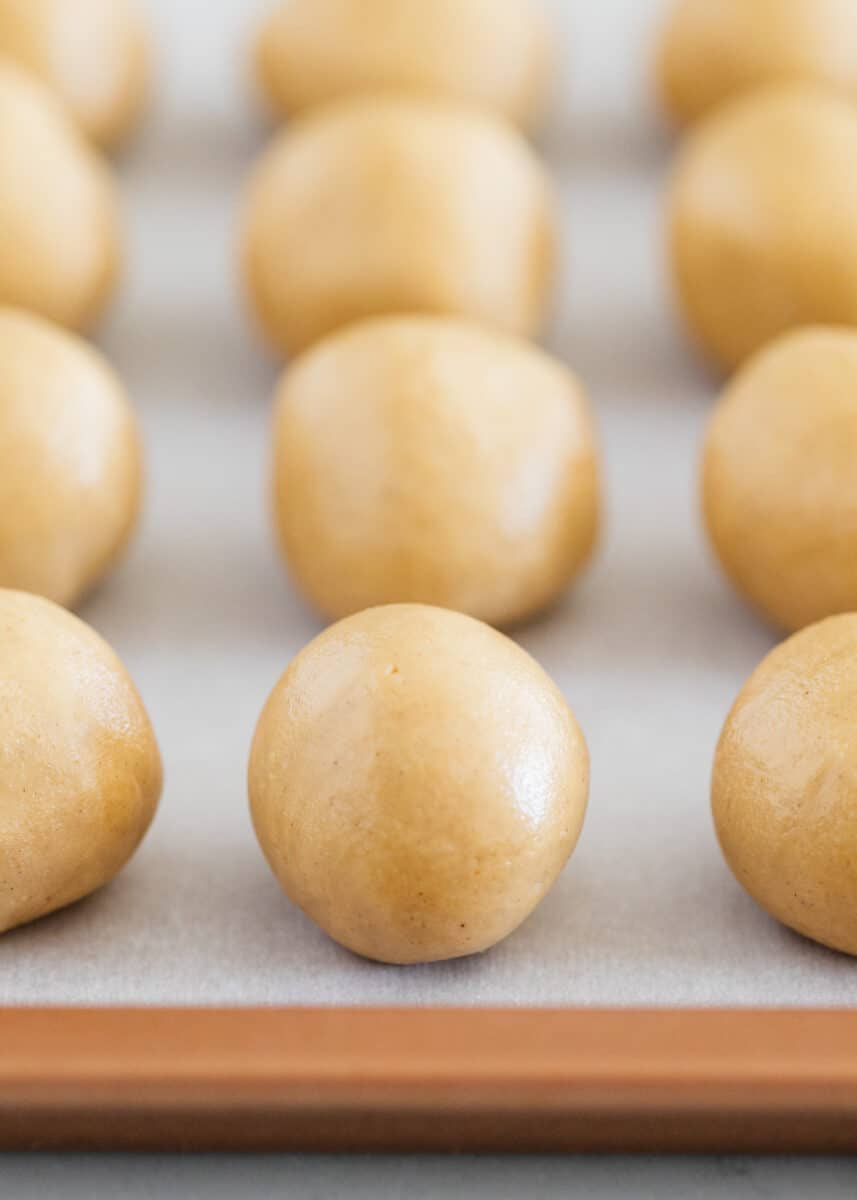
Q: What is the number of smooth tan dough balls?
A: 12